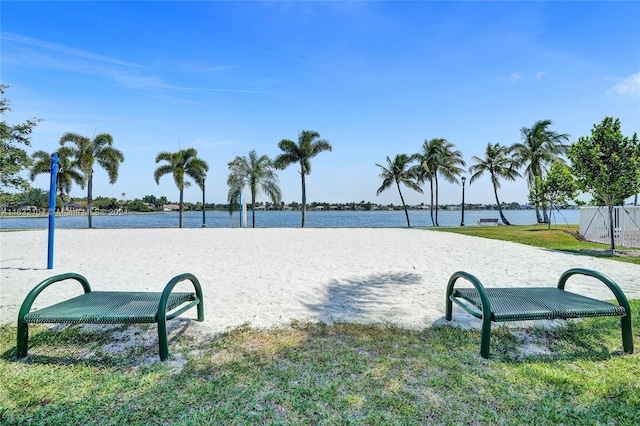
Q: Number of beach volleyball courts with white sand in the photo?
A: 1